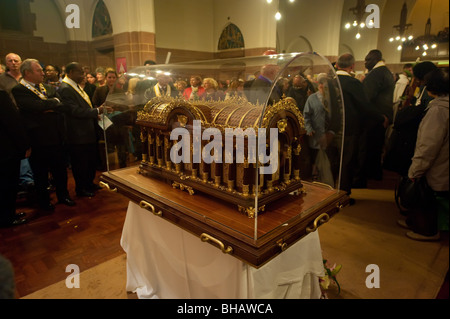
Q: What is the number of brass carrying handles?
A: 4